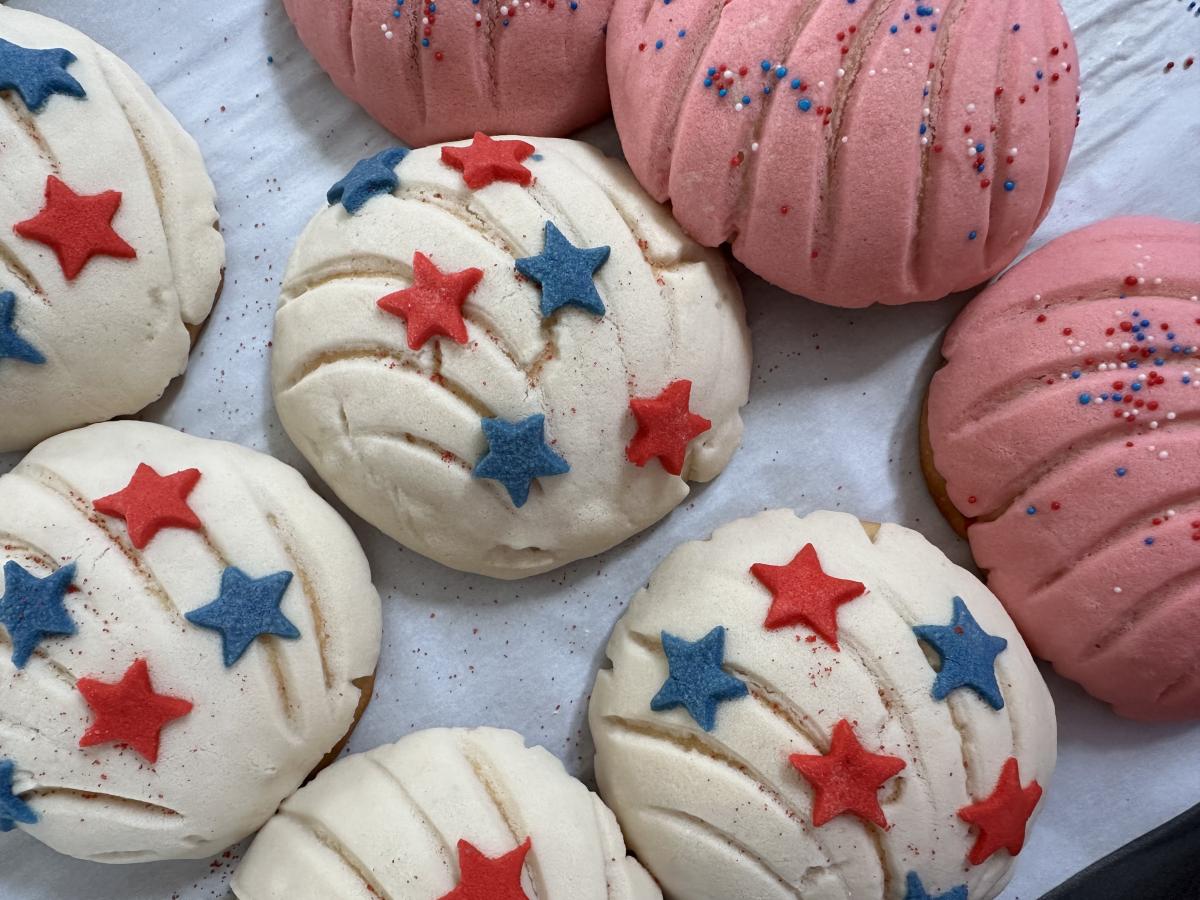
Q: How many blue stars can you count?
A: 11